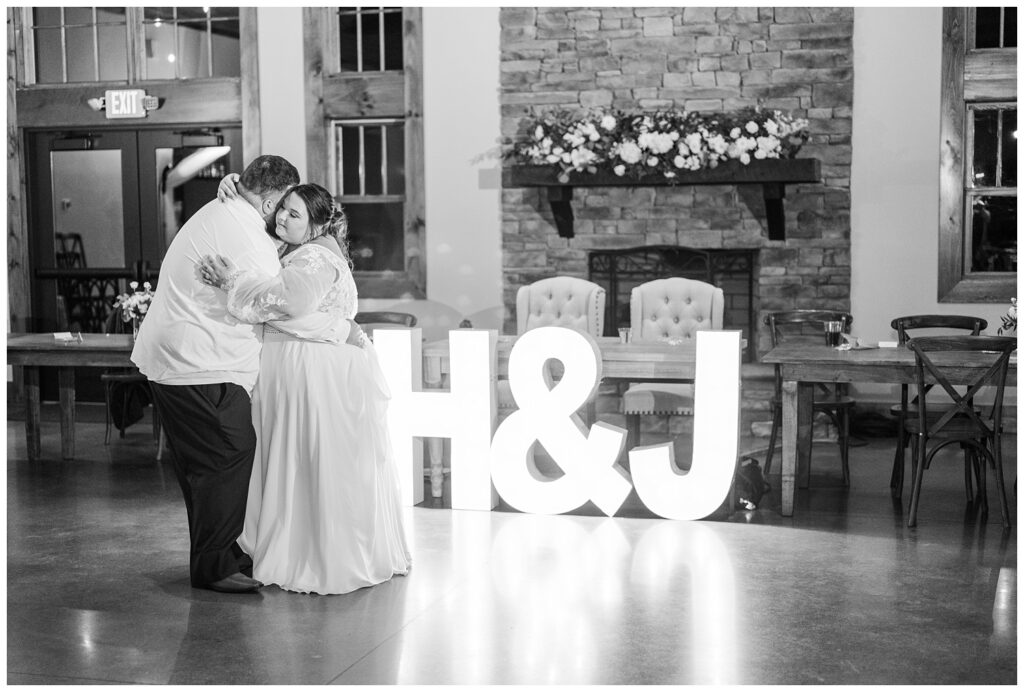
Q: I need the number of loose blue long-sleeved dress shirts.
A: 0